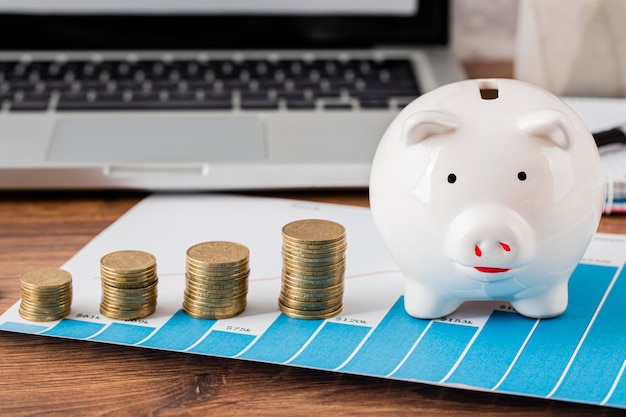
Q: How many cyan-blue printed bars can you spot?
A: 13